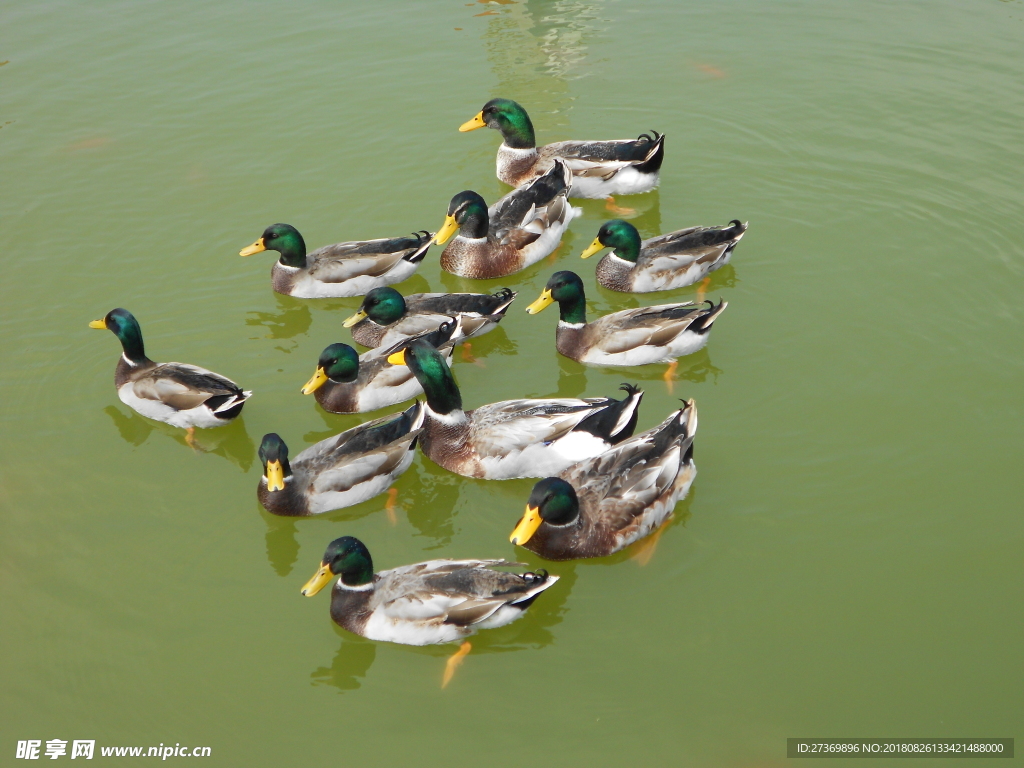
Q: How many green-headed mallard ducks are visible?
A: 12